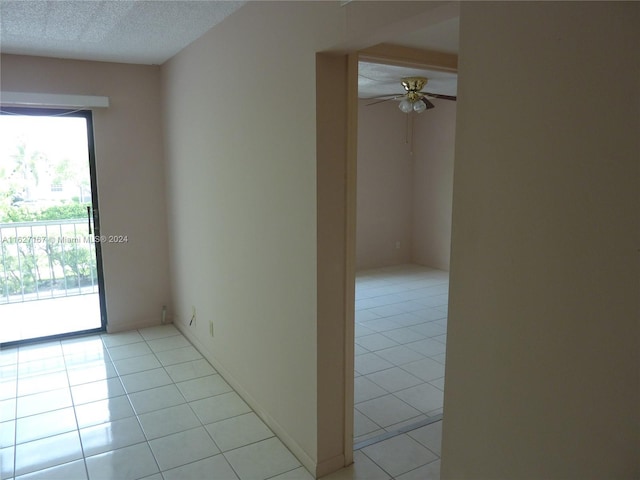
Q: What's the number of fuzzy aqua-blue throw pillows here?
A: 0